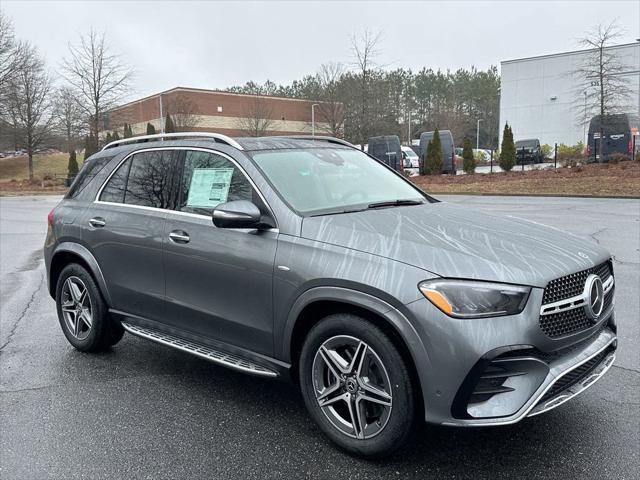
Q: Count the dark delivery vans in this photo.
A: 3